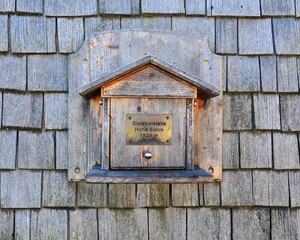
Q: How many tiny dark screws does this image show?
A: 4